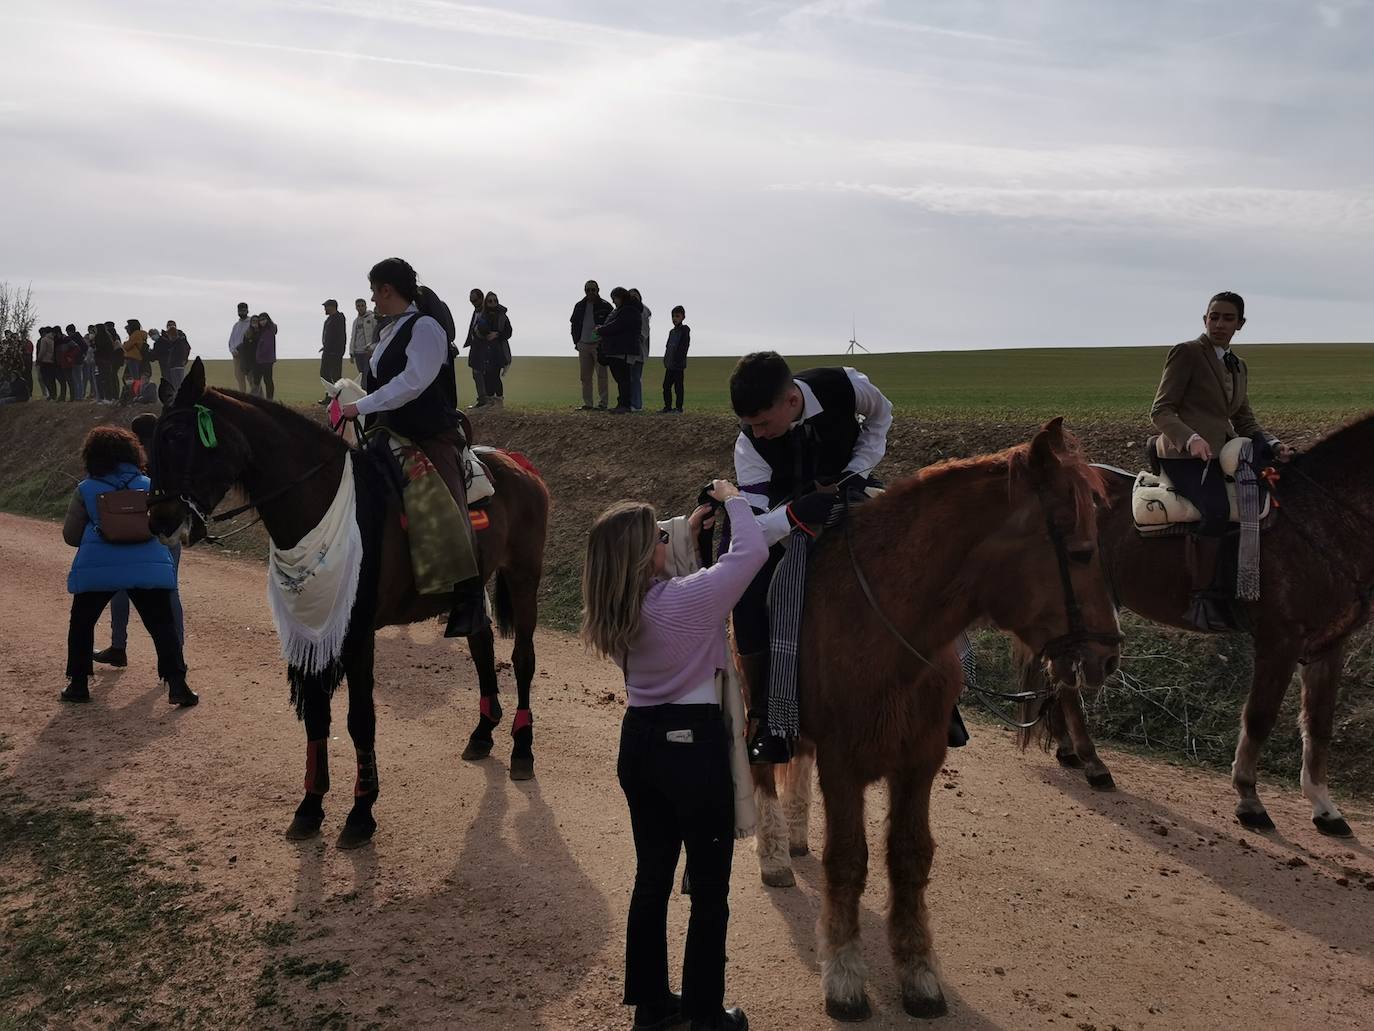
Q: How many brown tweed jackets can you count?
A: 1